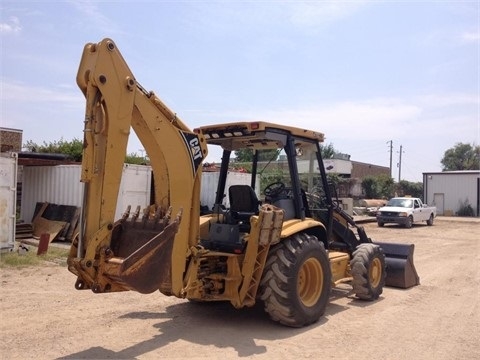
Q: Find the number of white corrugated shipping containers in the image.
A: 3